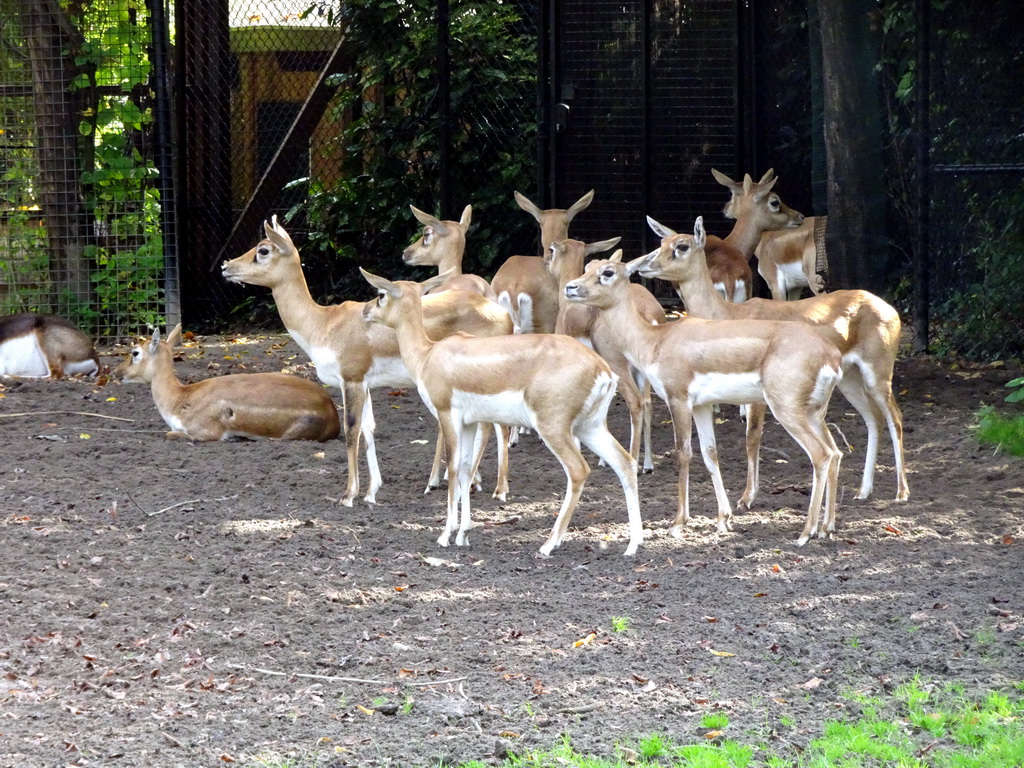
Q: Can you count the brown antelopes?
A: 11